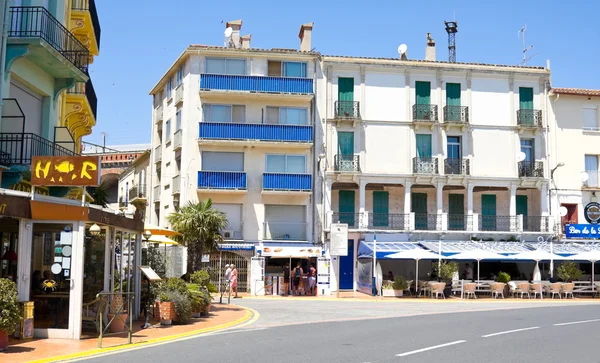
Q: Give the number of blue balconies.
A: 4